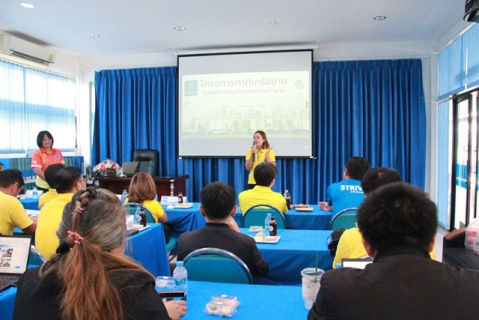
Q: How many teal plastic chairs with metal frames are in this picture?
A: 5